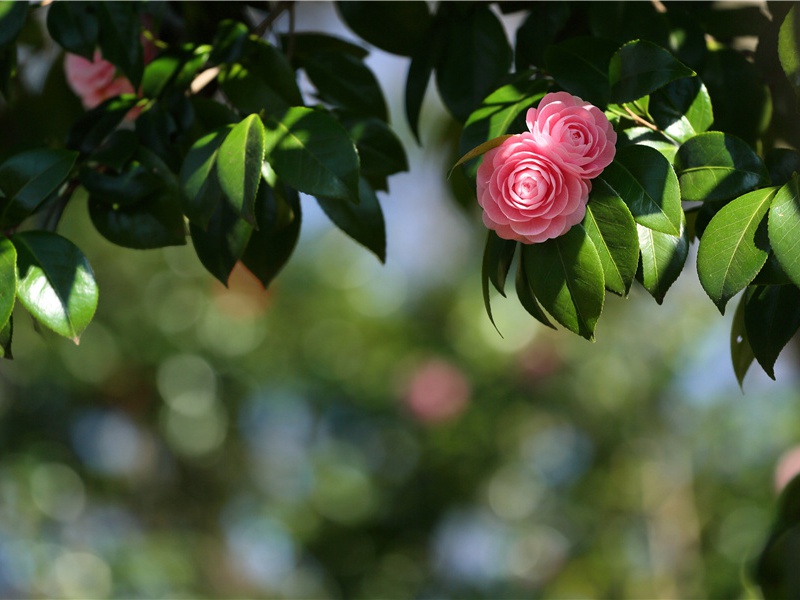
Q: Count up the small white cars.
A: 0